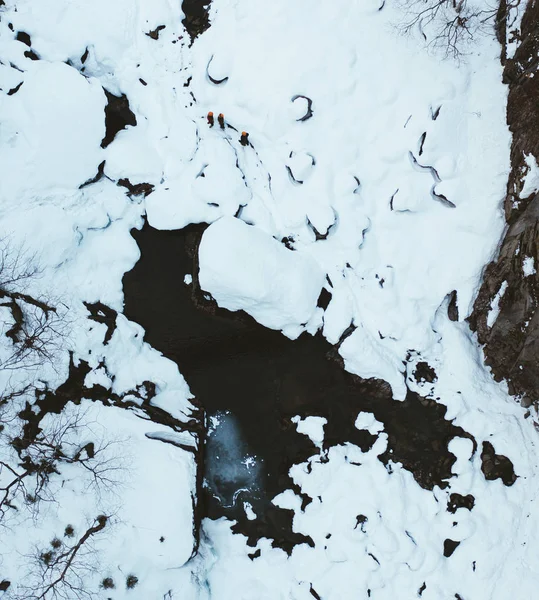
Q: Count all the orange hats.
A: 3